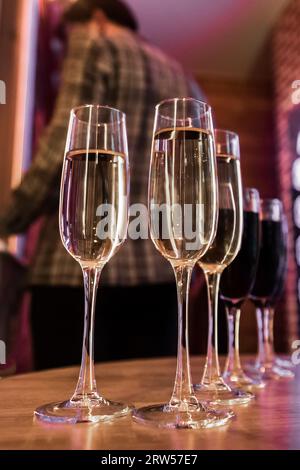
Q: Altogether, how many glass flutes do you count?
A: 5